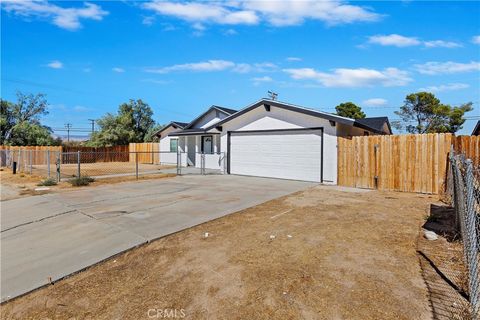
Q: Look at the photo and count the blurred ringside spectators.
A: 0